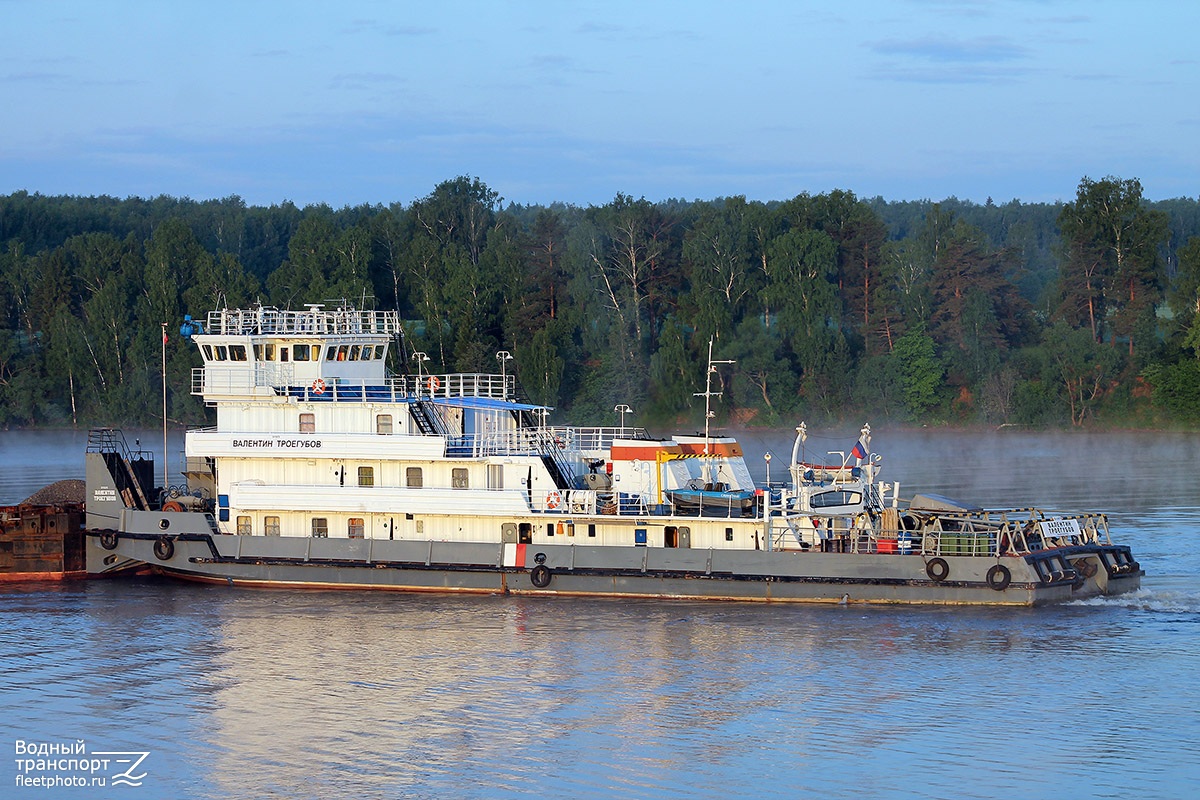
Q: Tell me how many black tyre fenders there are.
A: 5